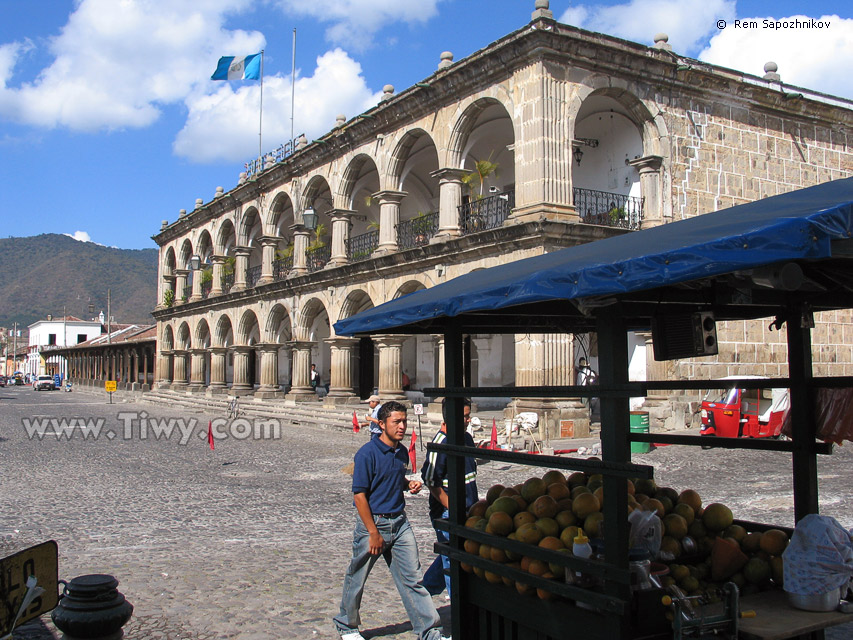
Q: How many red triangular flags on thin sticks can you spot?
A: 4